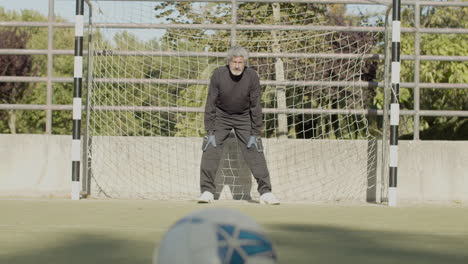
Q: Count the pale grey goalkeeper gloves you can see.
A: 2